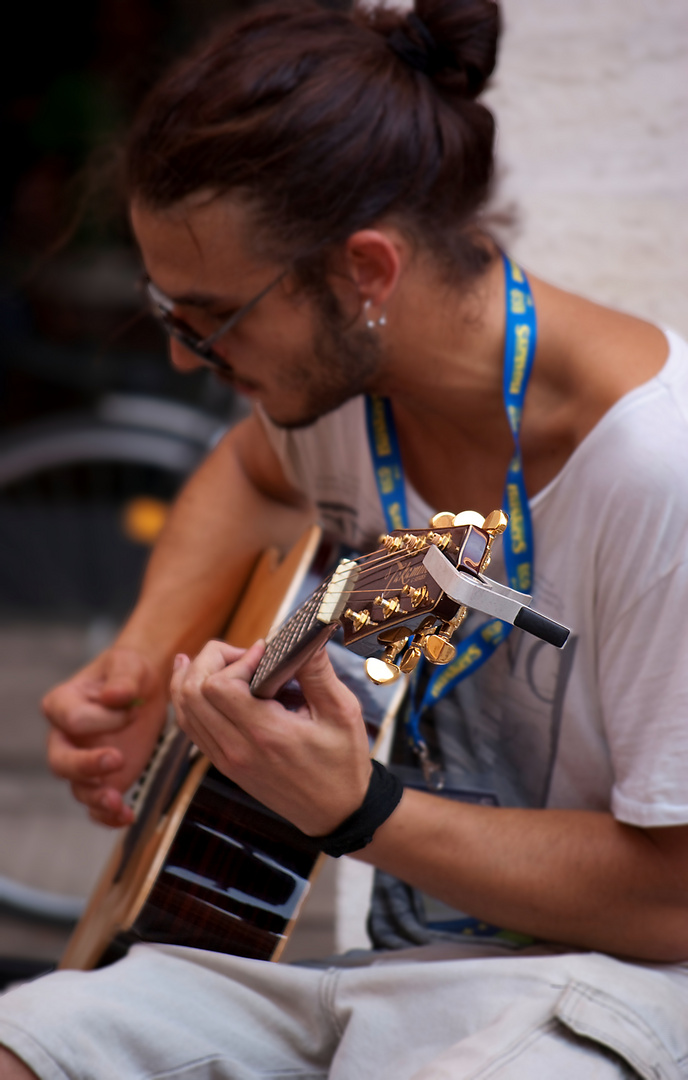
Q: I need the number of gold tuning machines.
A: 6